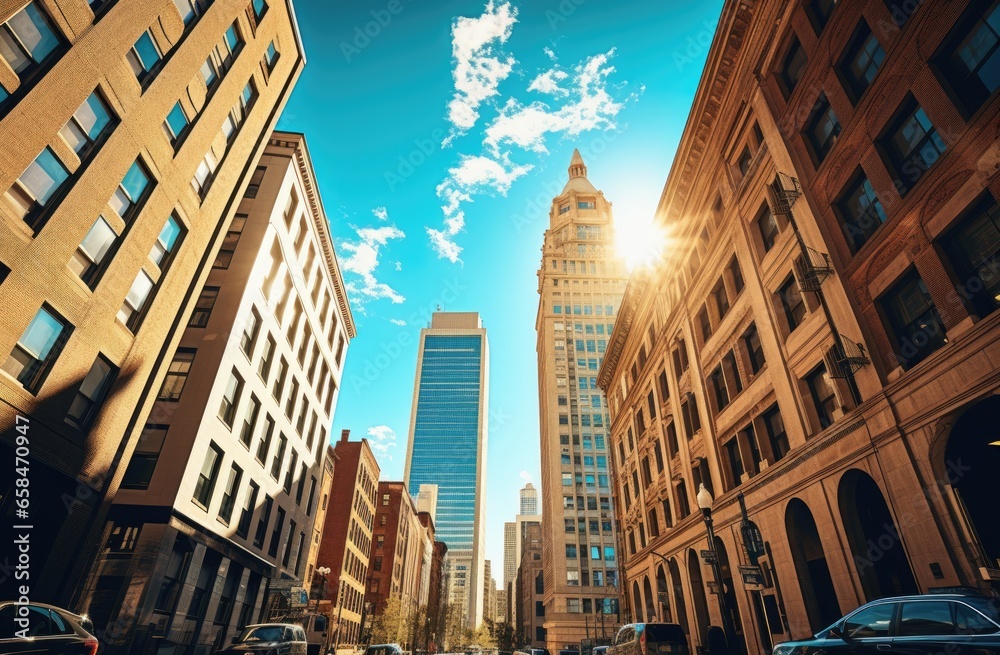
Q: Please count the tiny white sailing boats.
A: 0